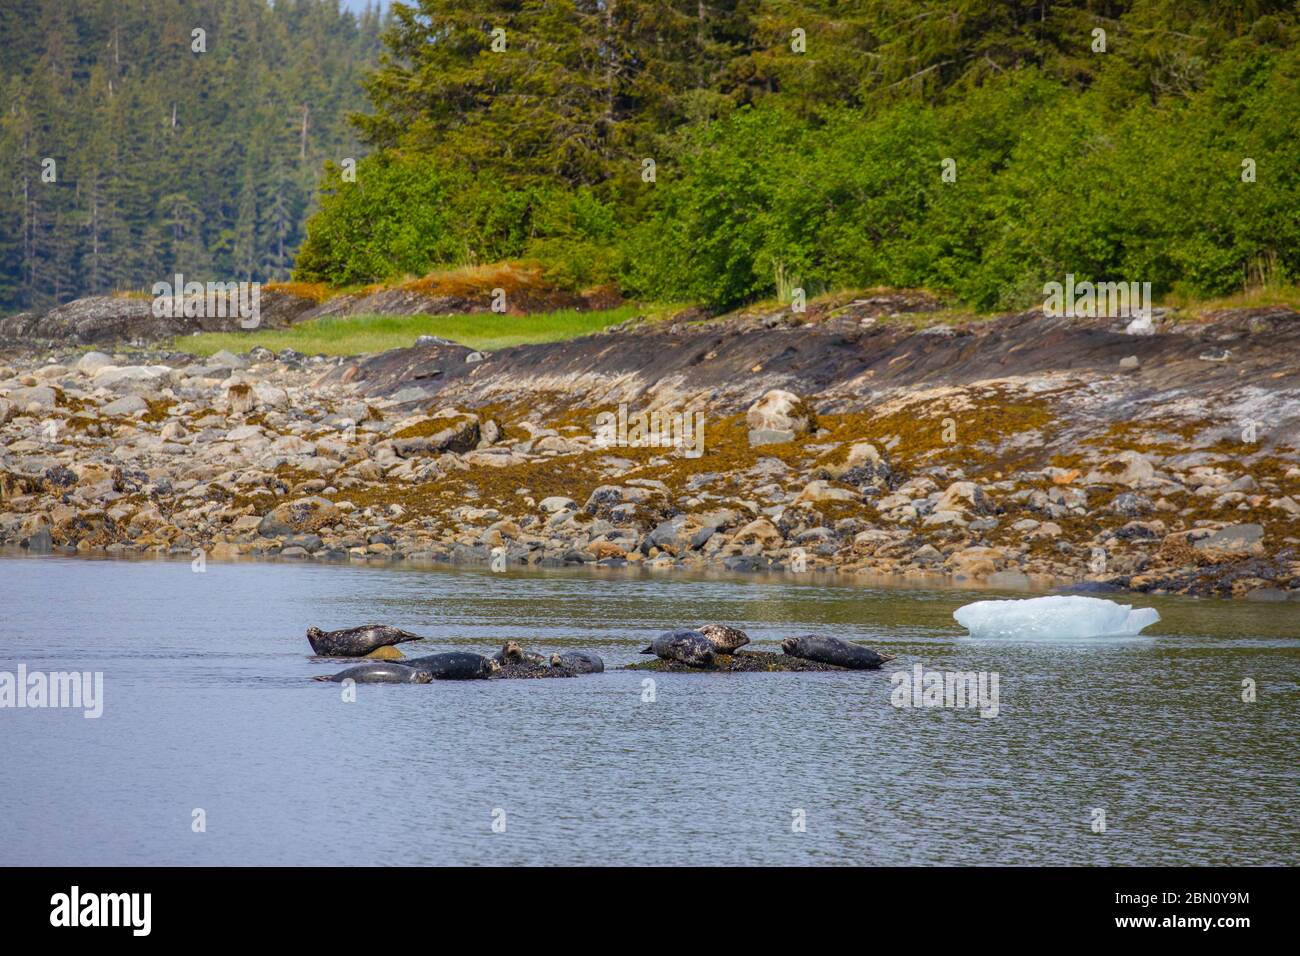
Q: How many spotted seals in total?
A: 8